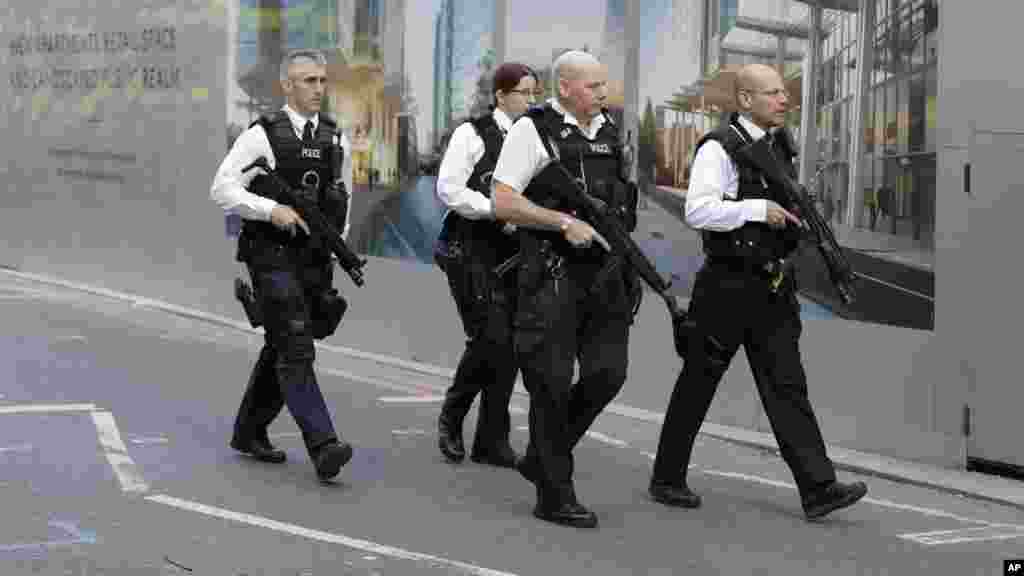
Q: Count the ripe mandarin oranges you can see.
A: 0